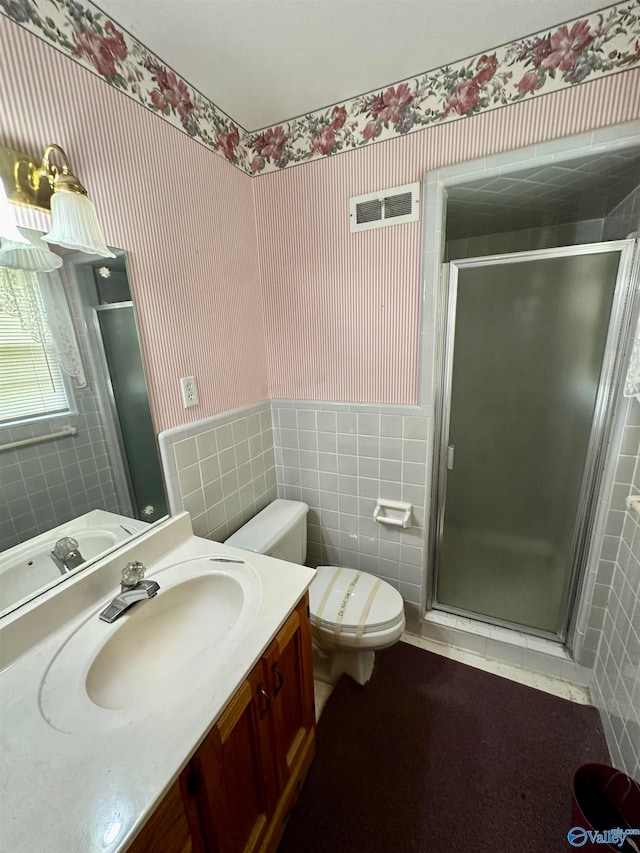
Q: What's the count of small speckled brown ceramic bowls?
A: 0